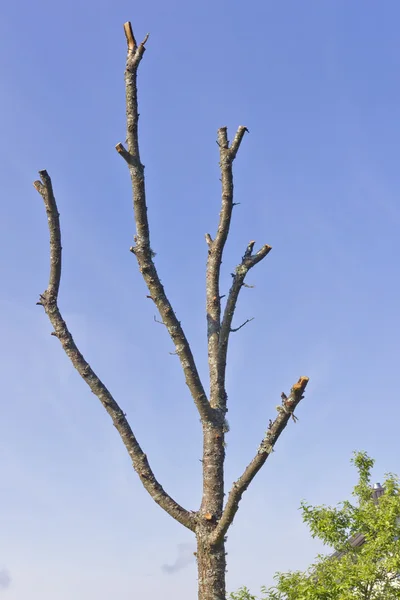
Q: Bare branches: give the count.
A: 5